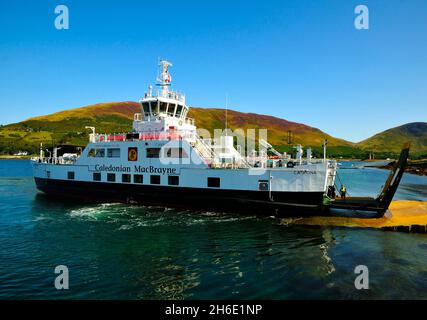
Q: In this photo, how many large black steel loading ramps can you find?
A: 1